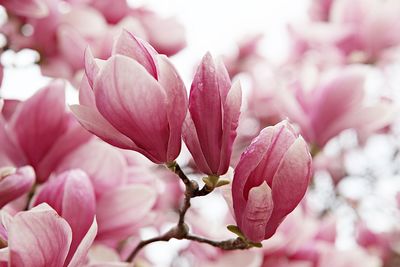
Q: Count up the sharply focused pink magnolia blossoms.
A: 3